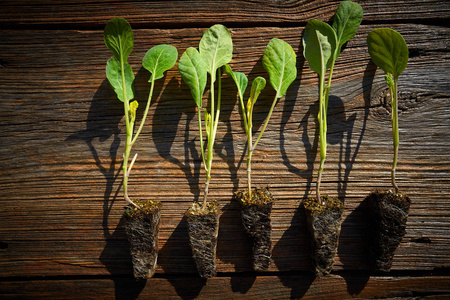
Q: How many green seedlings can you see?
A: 5